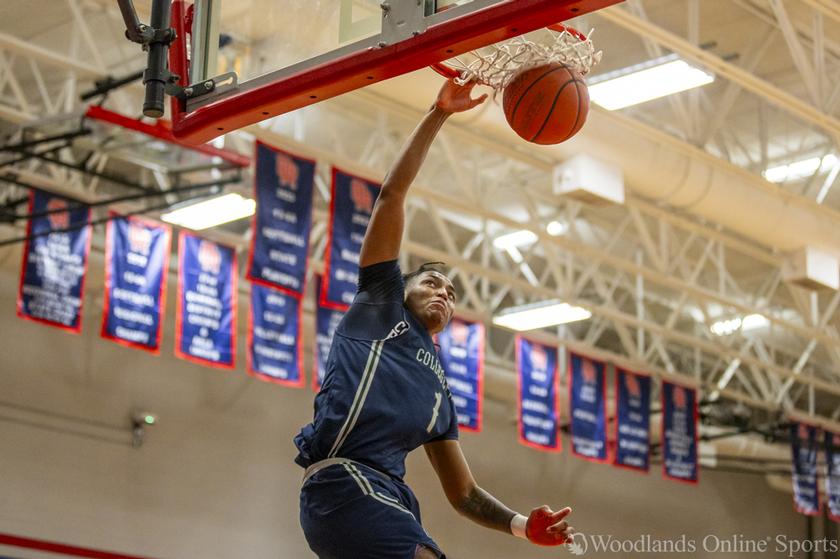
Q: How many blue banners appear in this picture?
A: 14